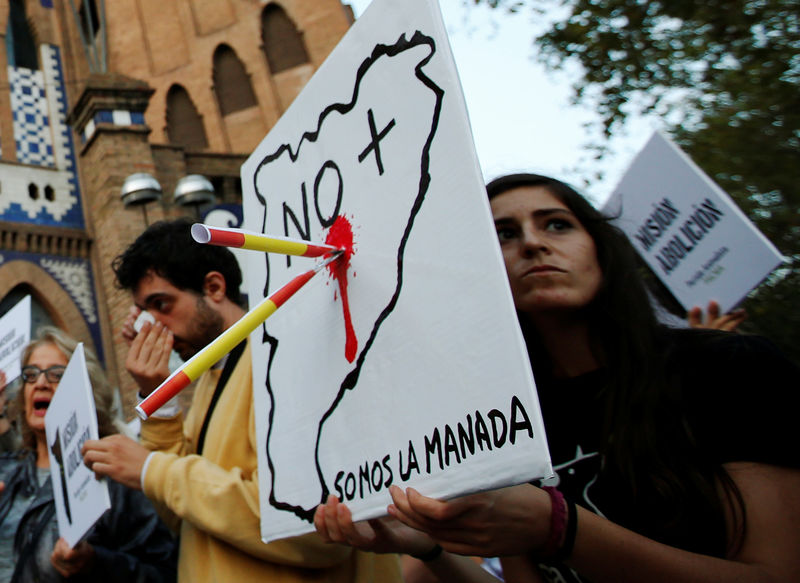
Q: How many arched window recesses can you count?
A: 3